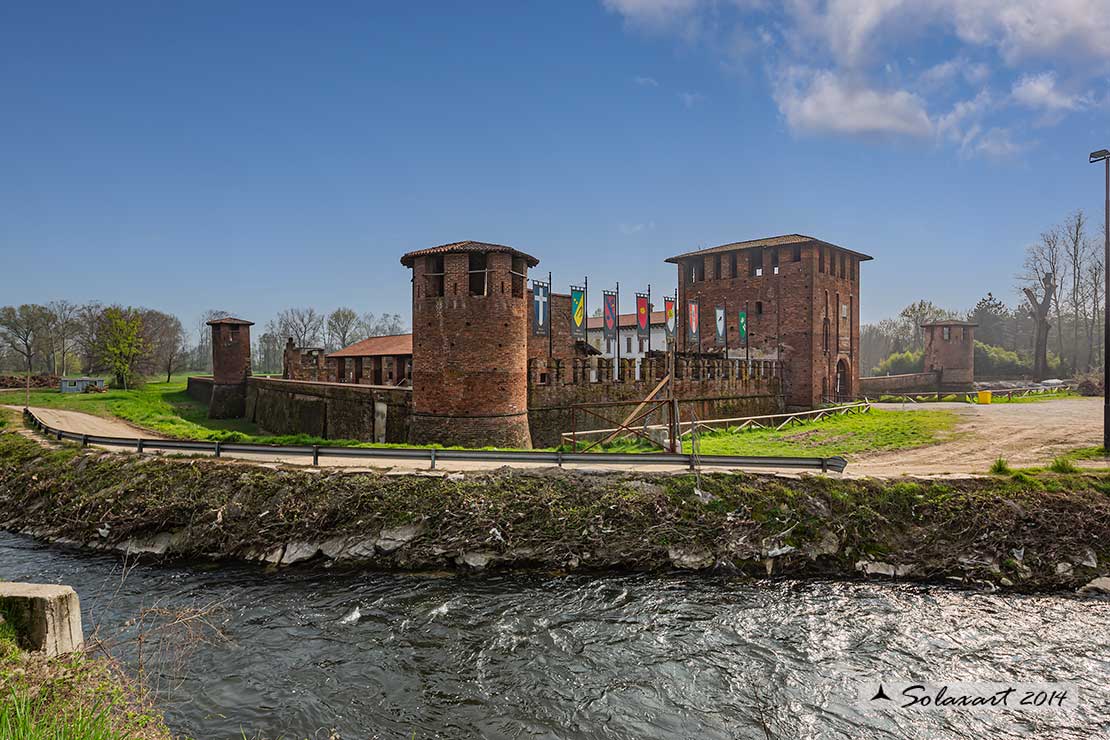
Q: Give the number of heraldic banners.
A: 8